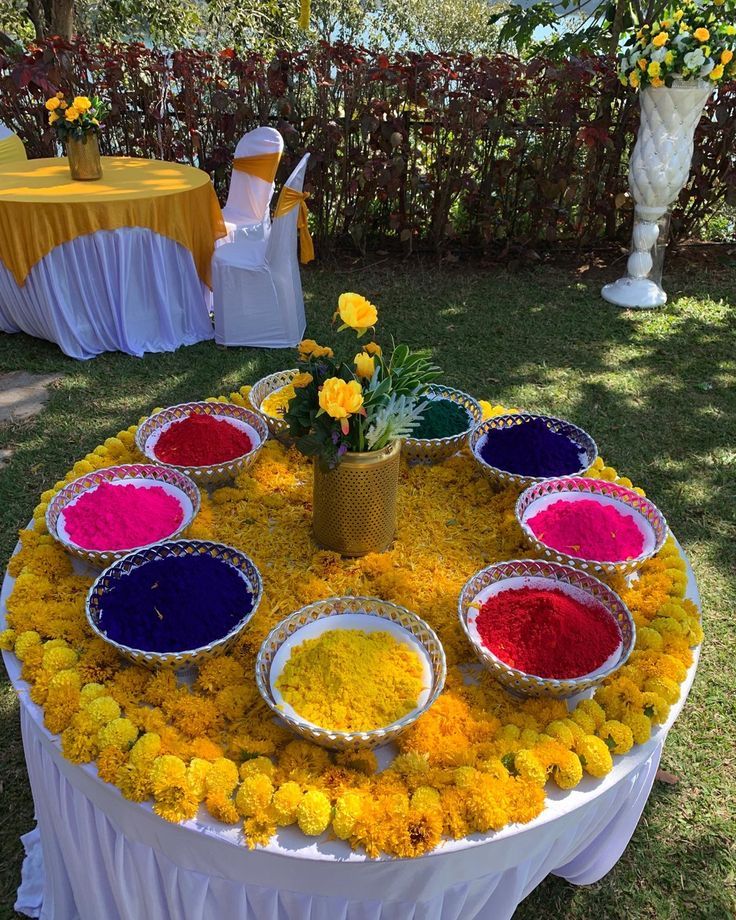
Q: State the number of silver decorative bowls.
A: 9